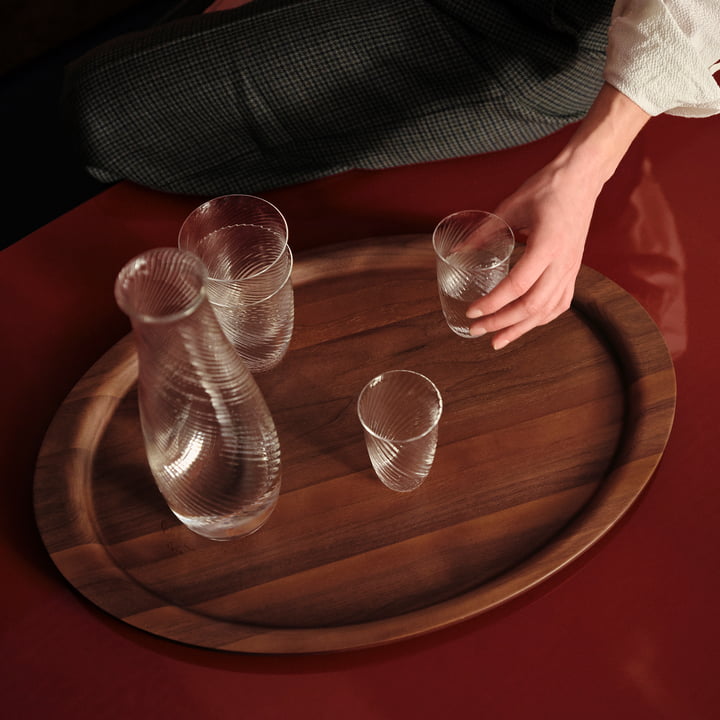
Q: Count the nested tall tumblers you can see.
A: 2